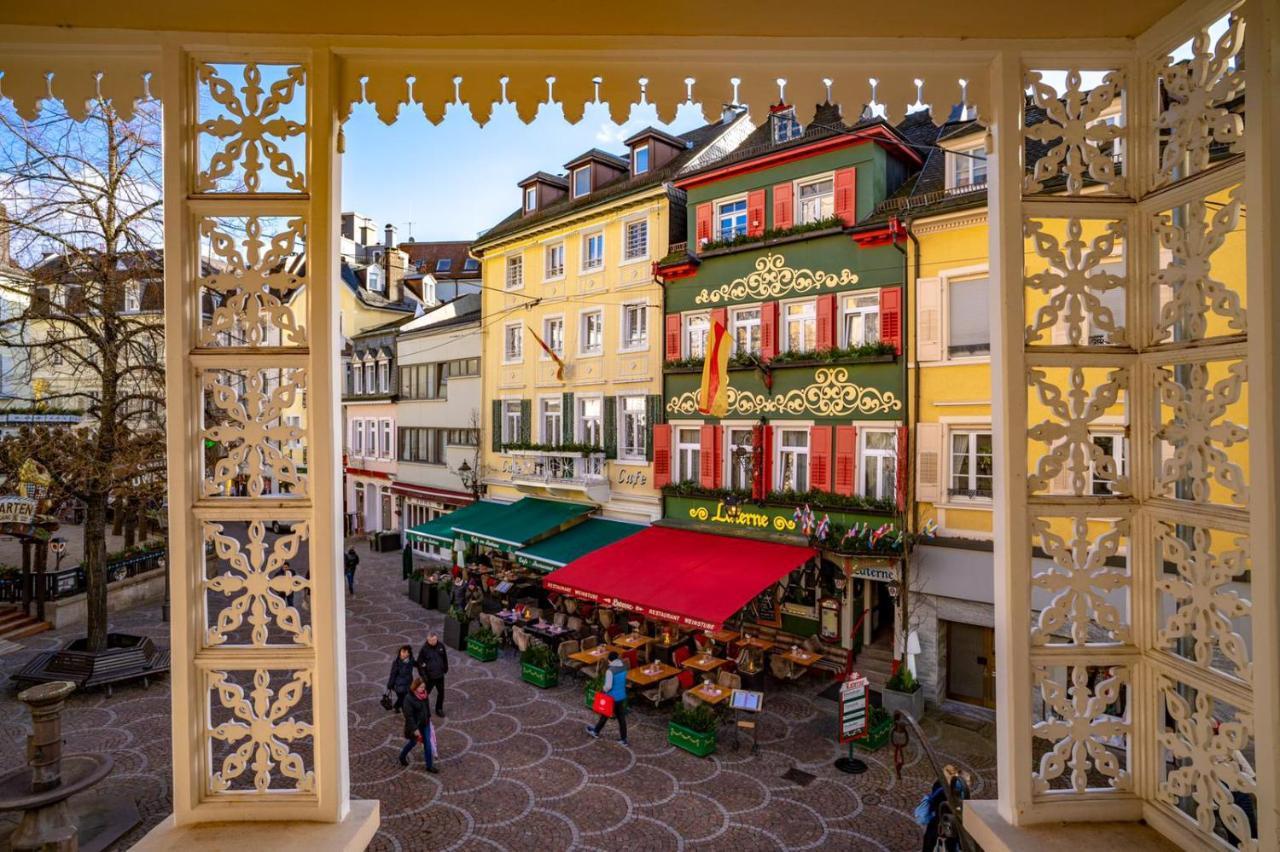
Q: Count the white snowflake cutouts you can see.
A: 15